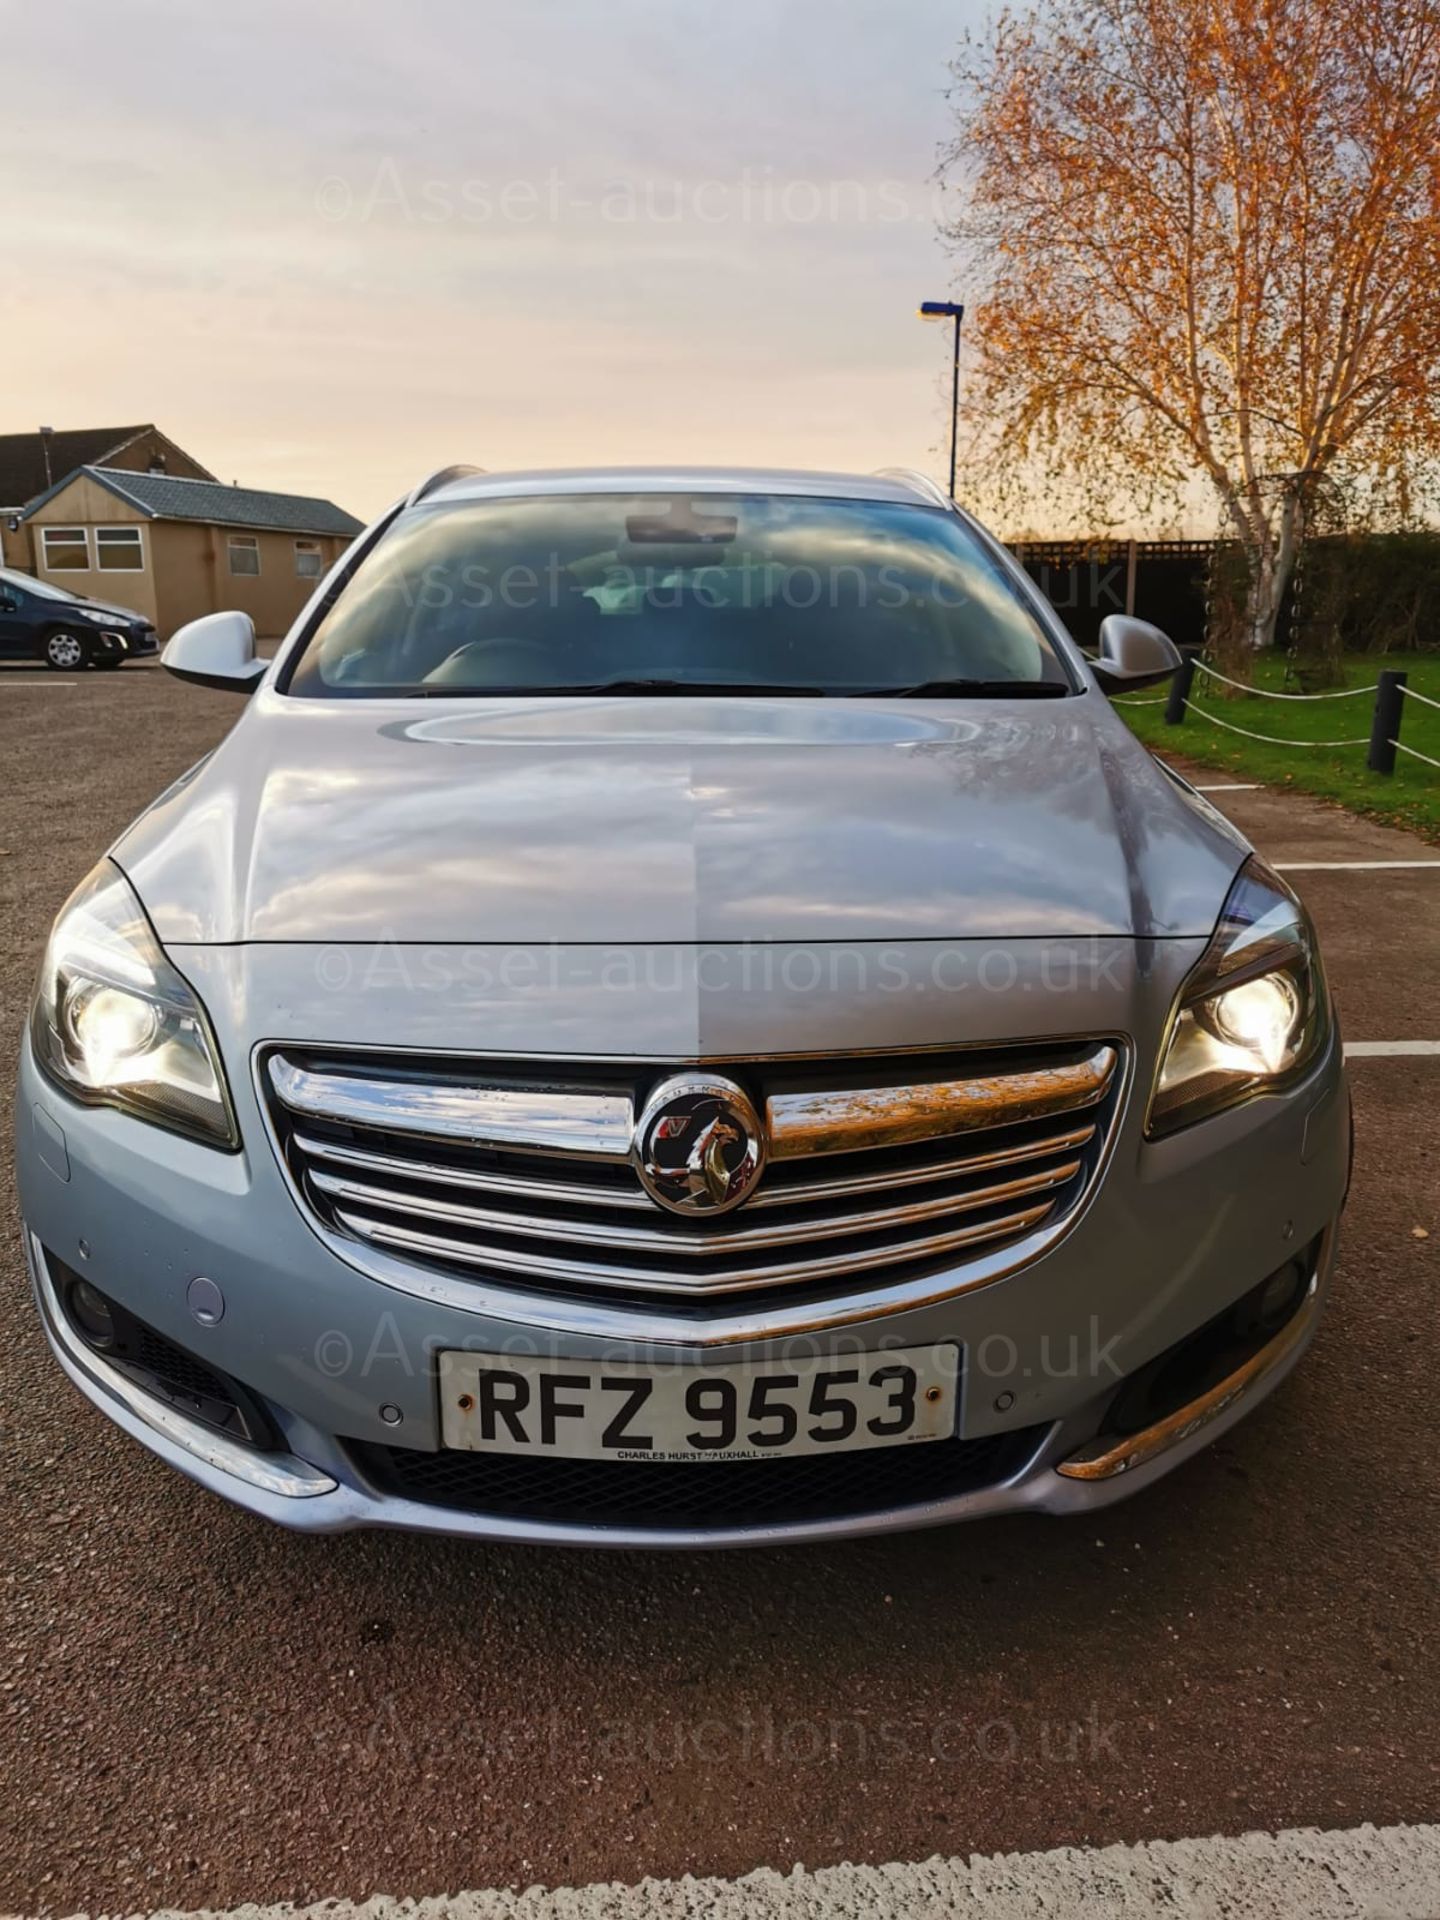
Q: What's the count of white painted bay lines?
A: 5